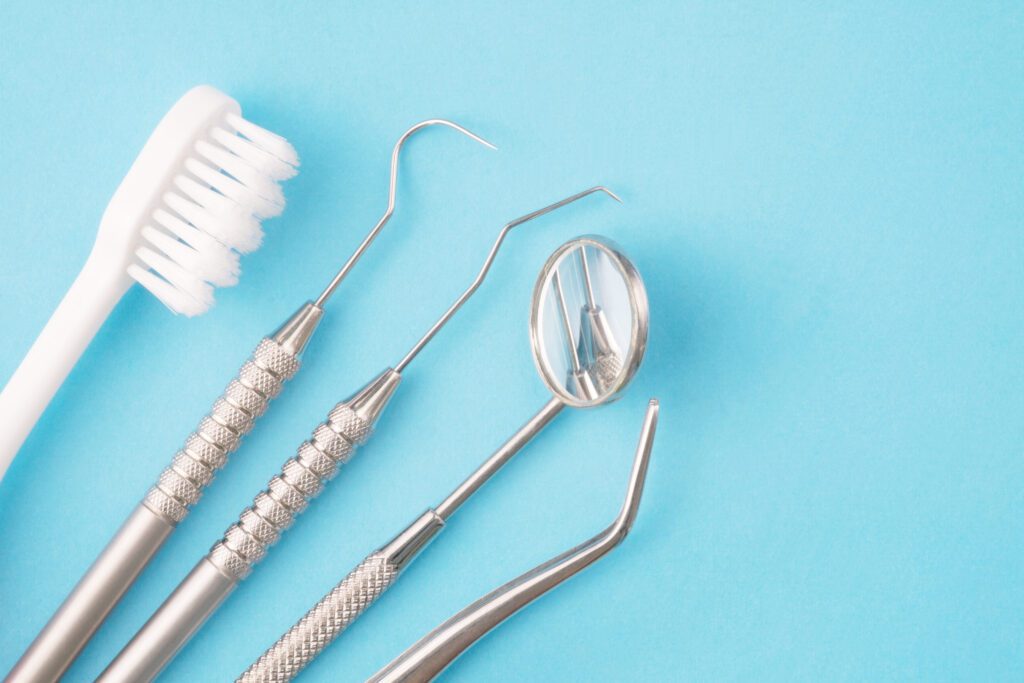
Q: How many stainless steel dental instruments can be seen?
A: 4